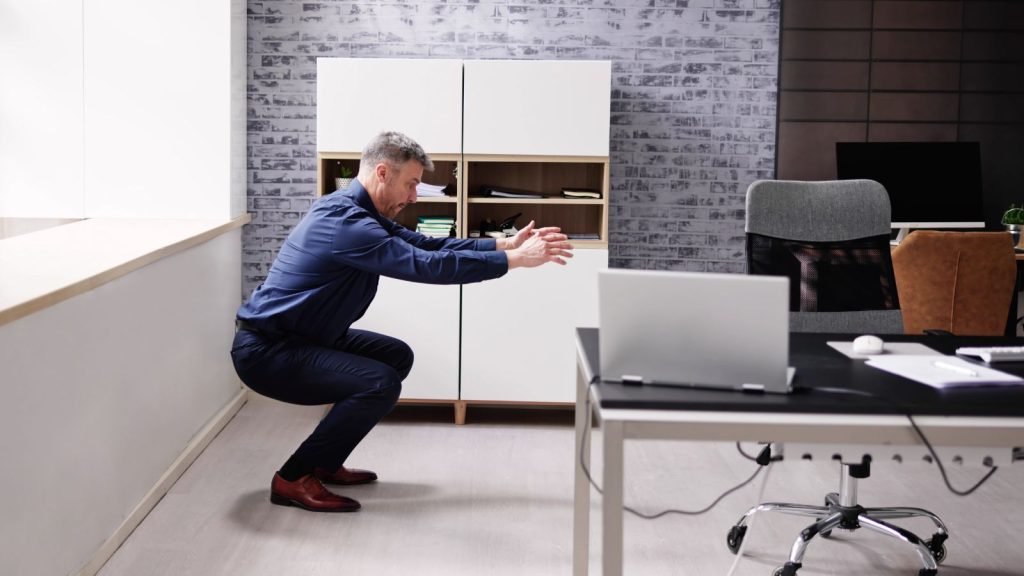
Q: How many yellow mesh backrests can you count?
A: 0